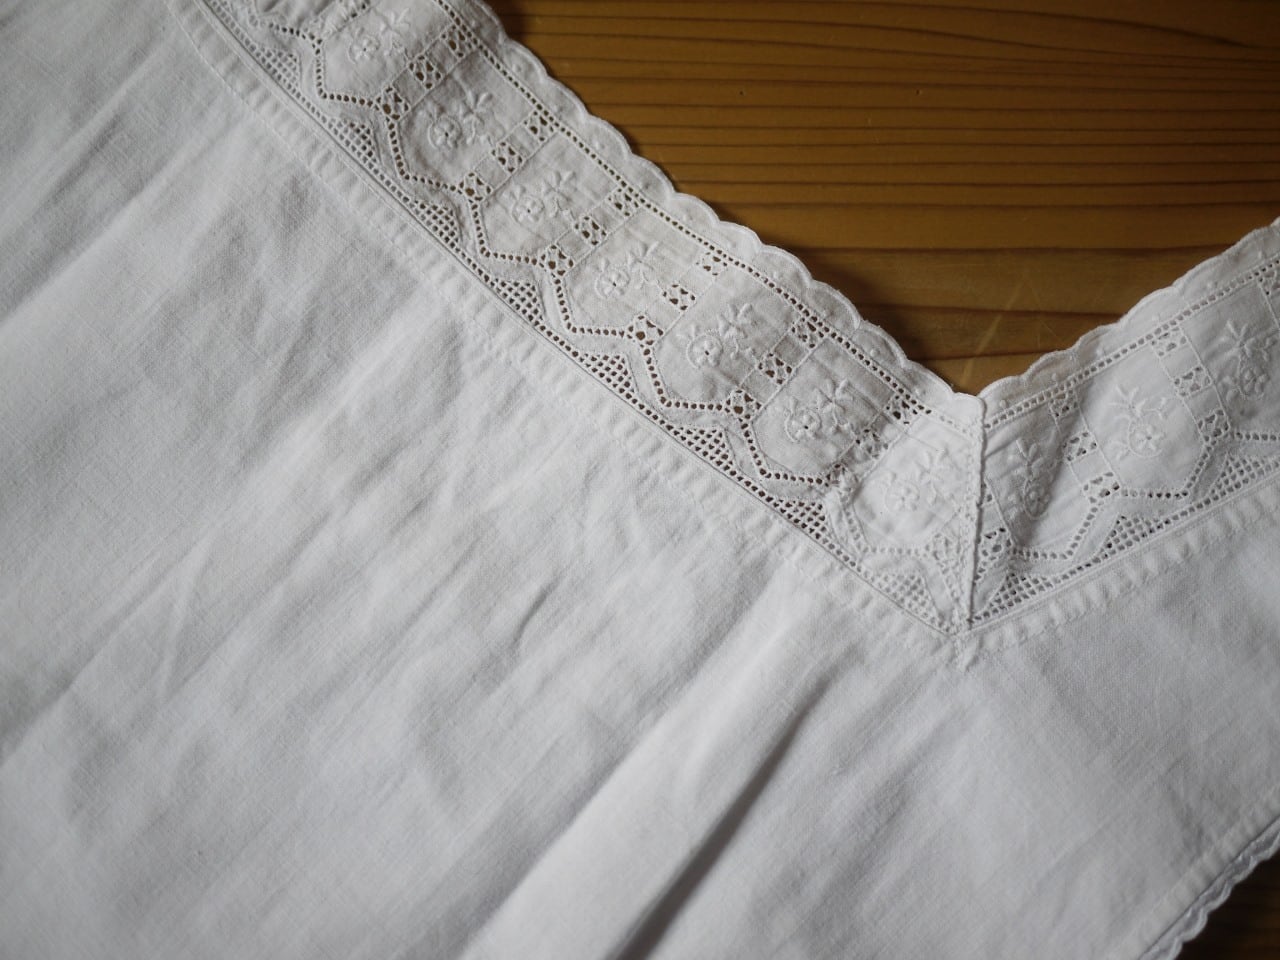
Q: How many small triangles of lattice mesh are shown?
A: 11